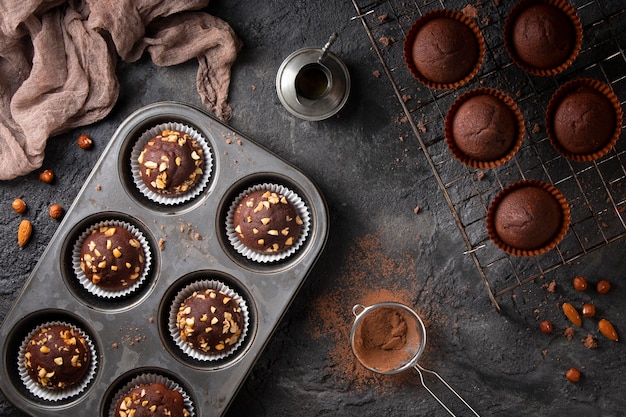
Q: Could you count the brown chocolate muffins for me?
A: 11